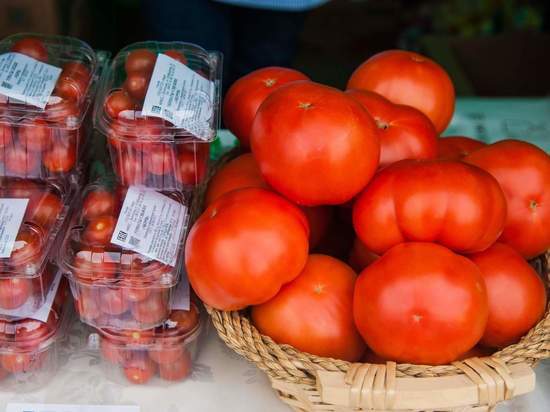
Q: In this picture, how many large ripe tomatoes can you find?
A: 12